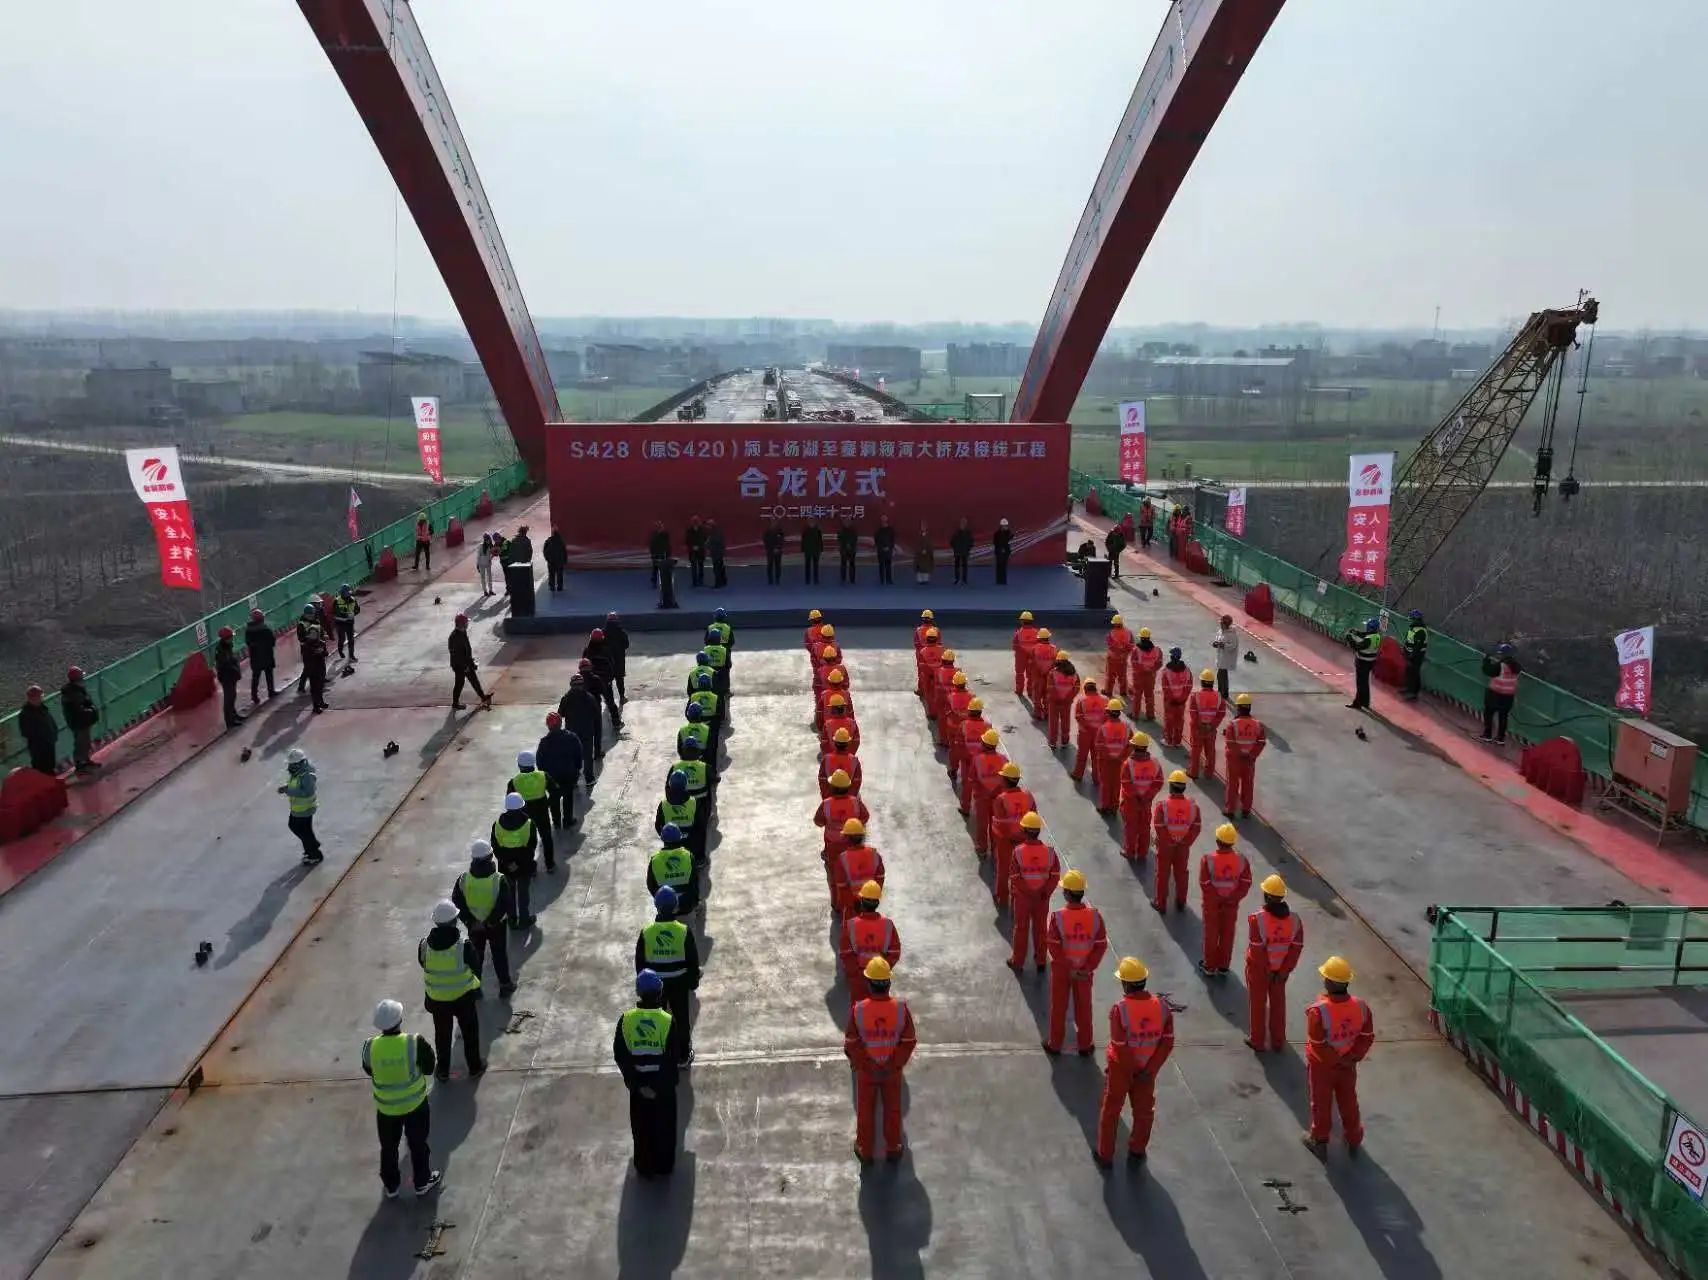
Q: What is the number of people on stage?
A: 11